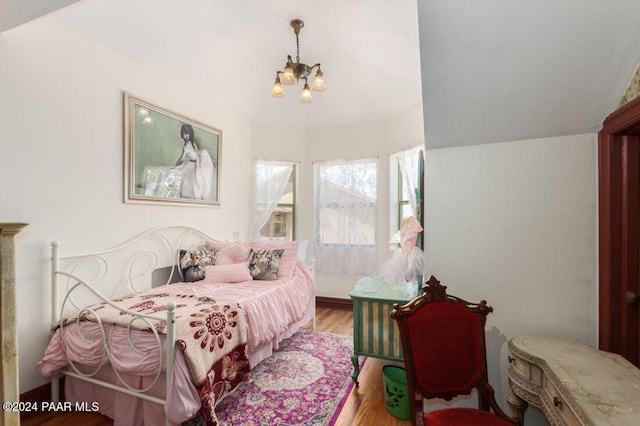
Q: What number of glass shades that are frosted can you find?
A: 4